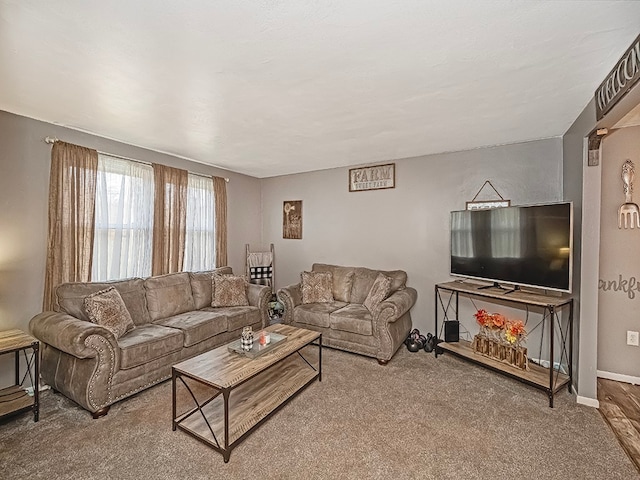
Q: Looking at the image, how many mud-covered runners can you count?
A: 0